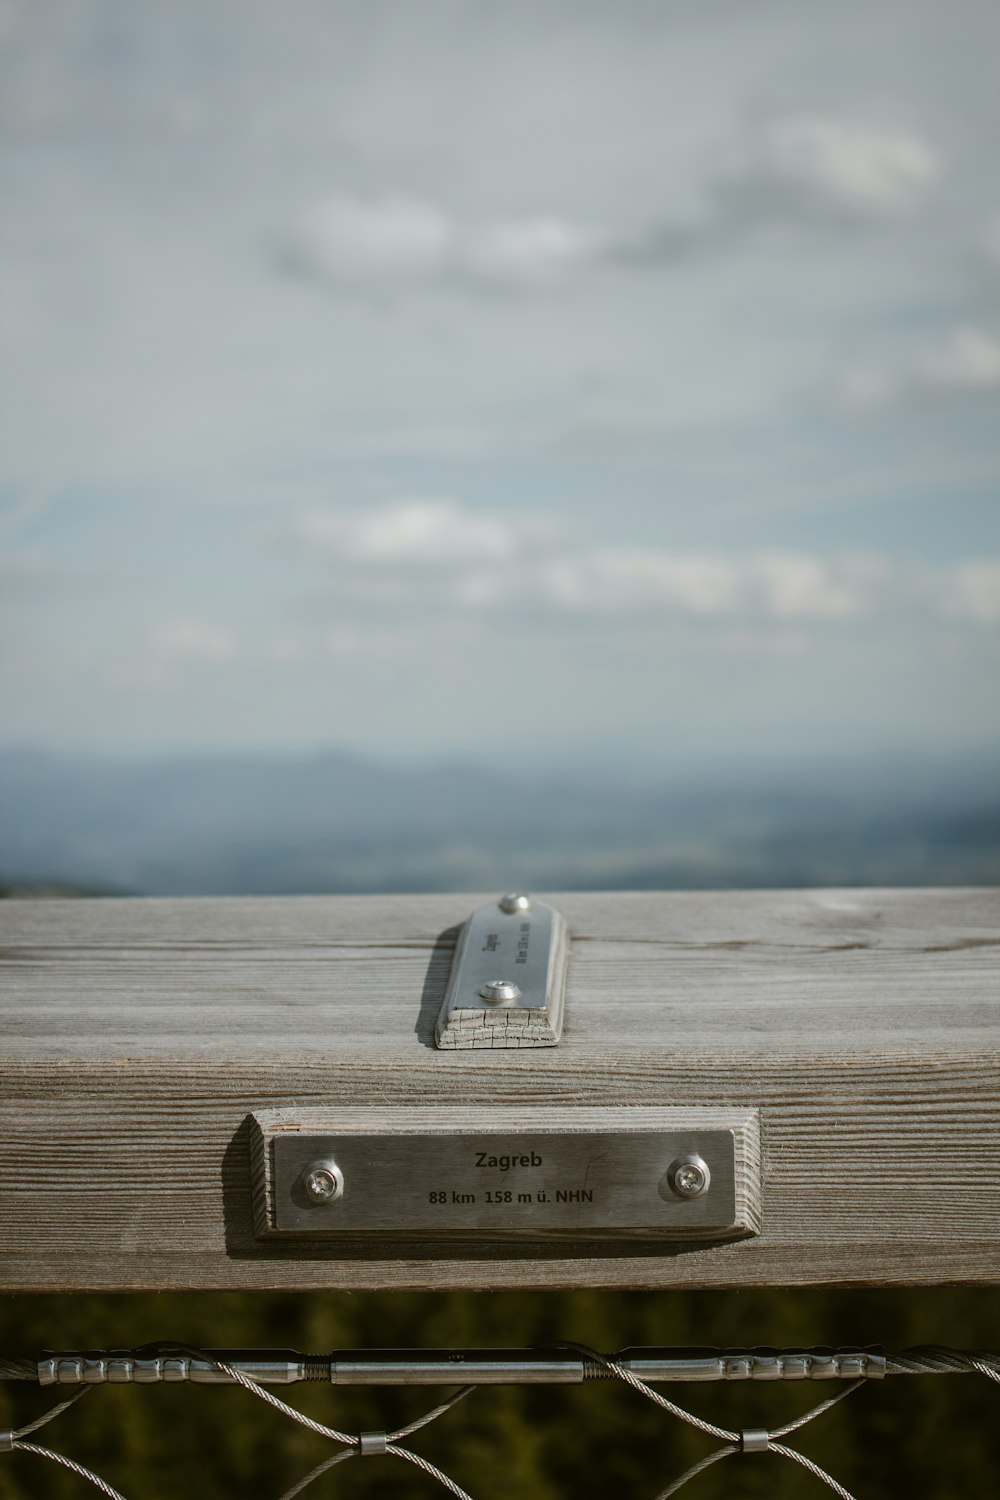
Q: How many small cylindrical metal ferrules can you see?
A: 3